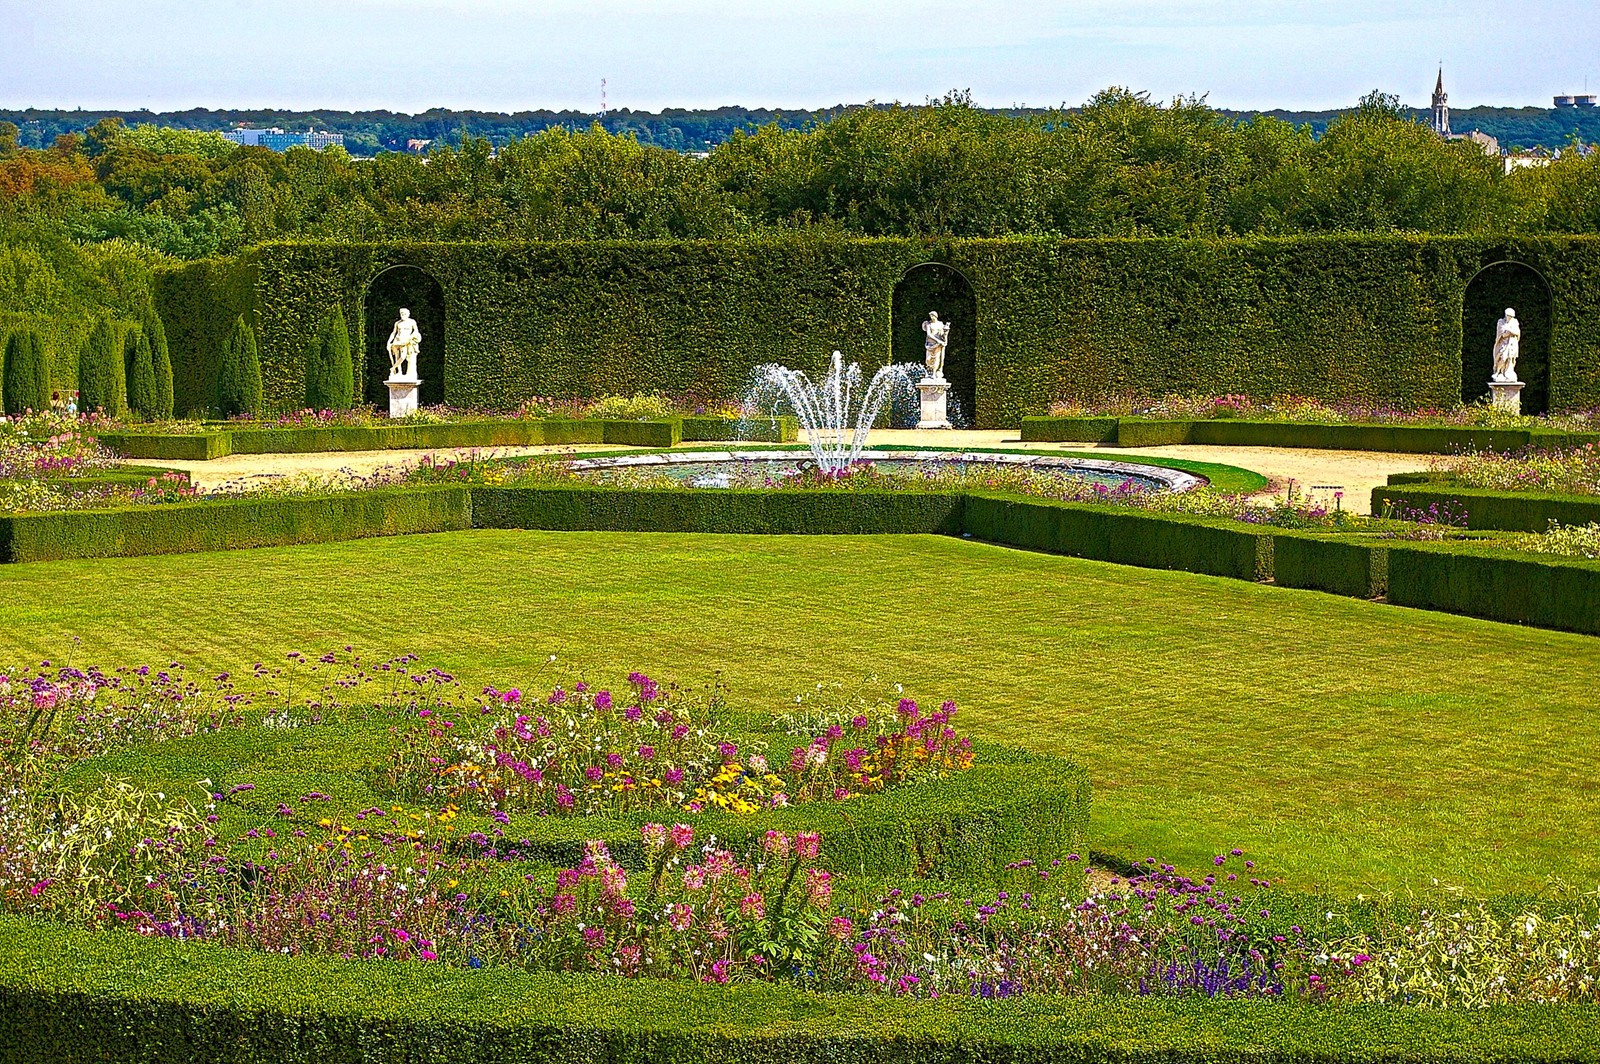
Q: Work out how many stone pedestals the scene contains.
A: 3